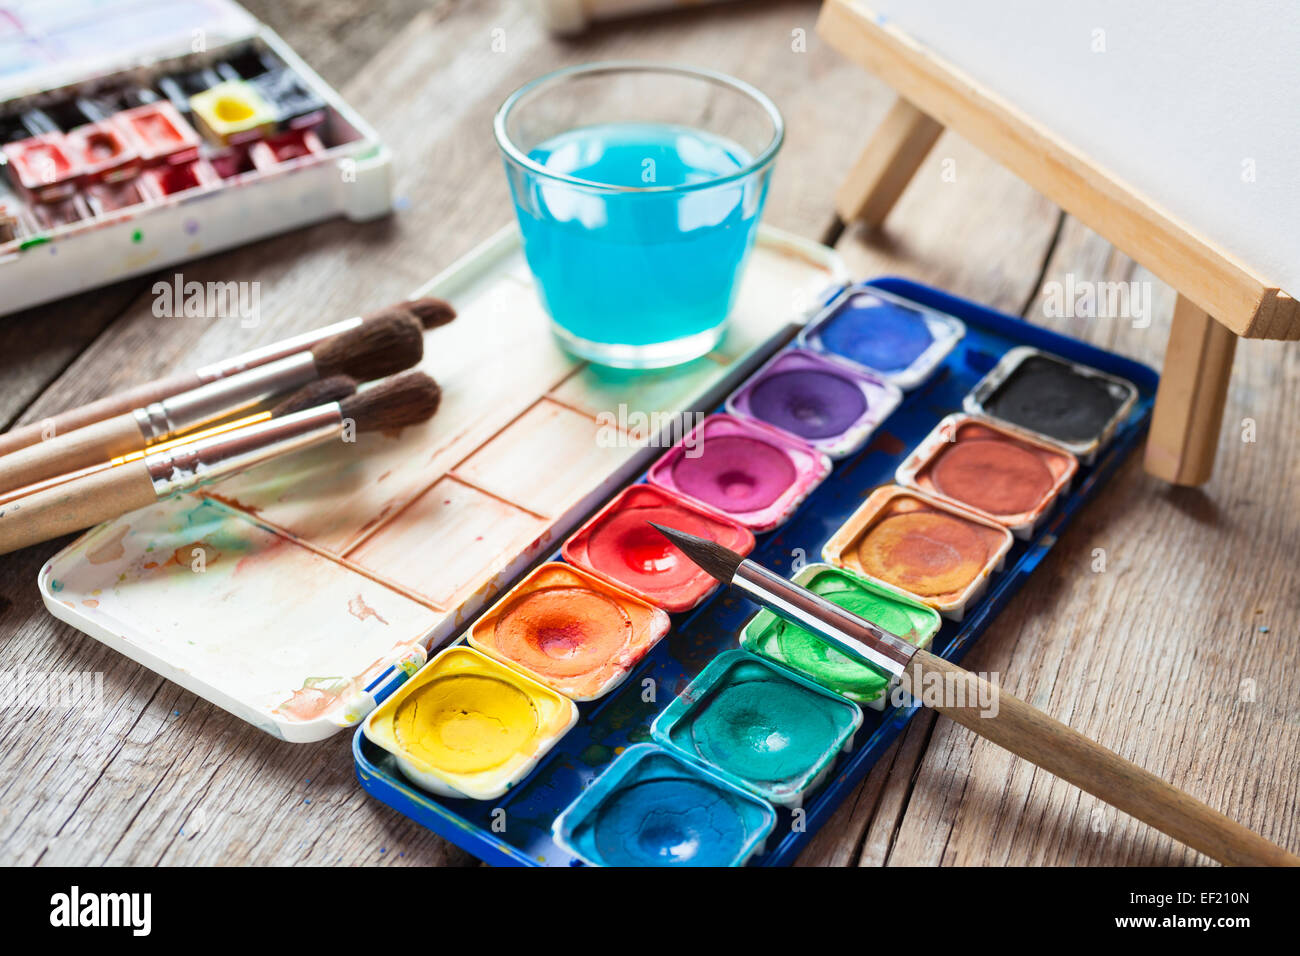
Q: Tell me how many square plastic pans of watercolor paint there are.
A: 12